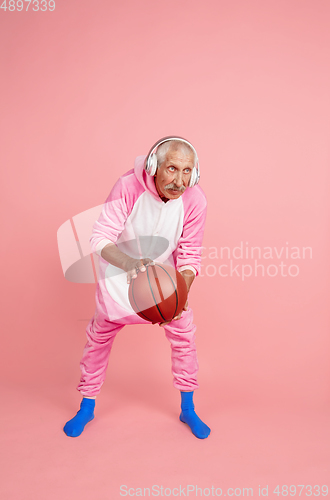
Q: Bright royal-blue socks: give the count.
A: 2